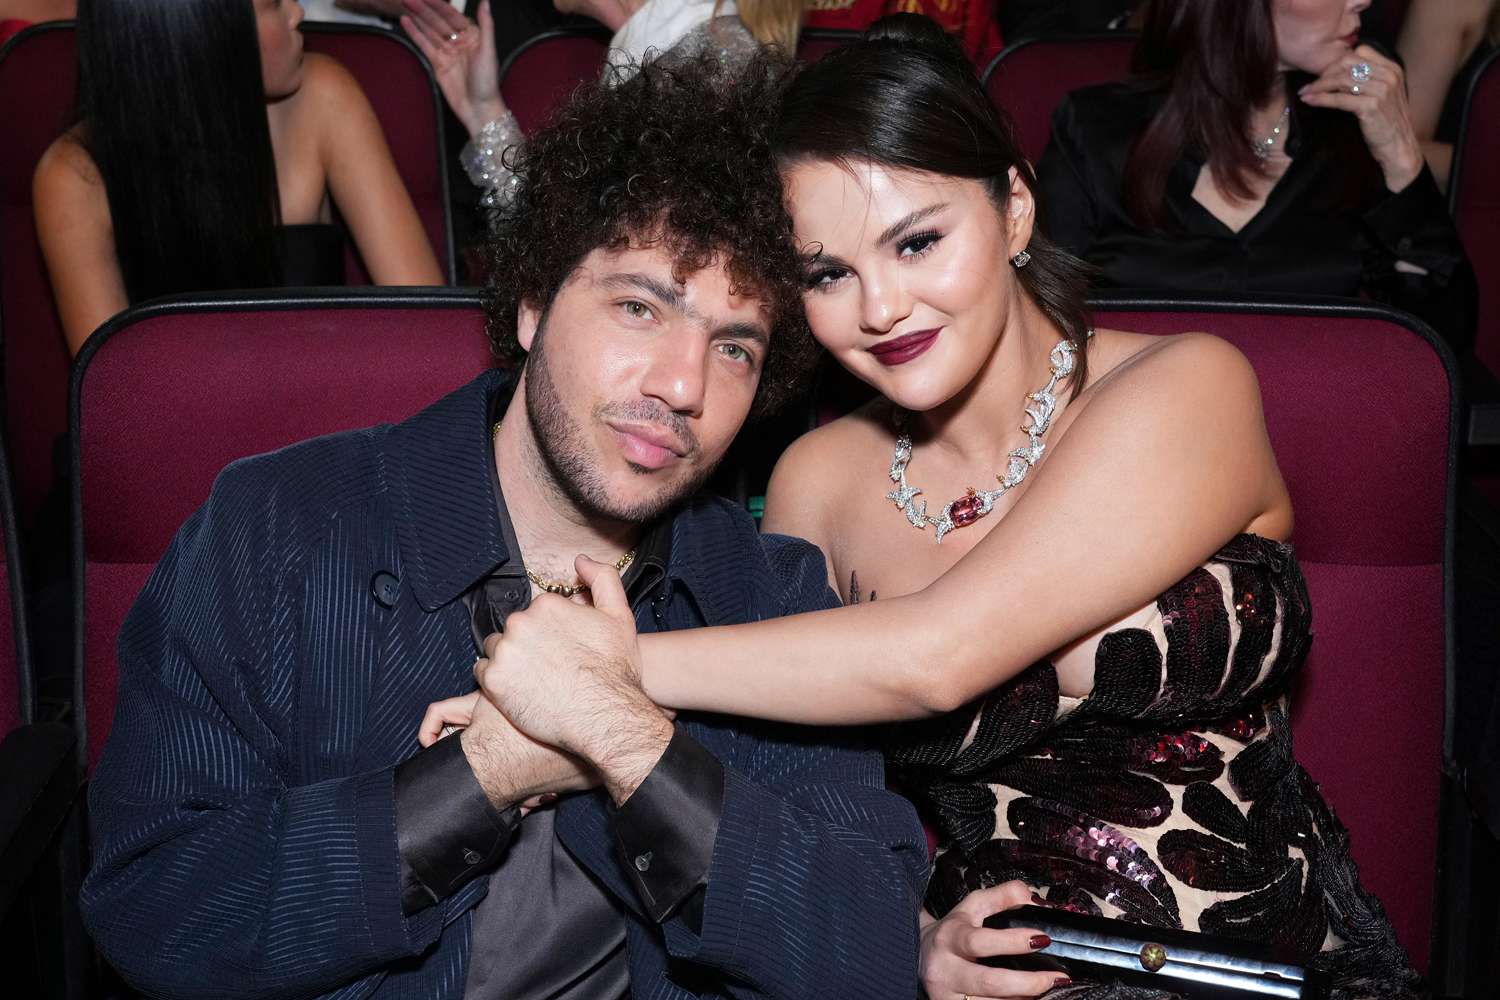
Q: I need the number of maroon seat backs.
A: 7